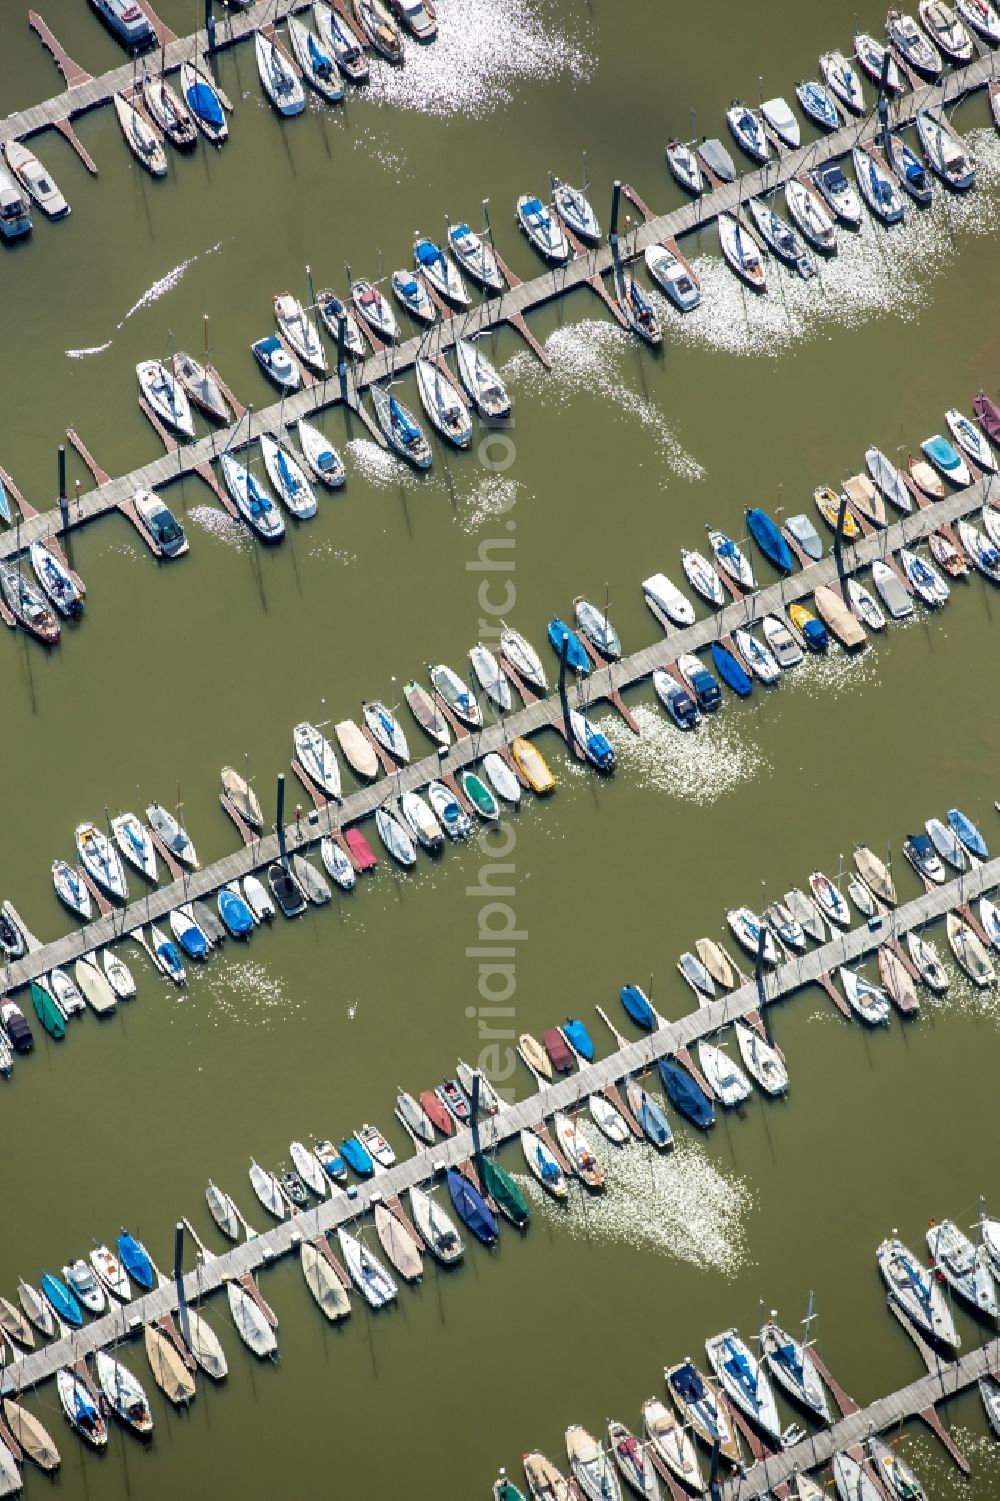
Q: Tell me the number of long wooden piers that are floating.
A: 5